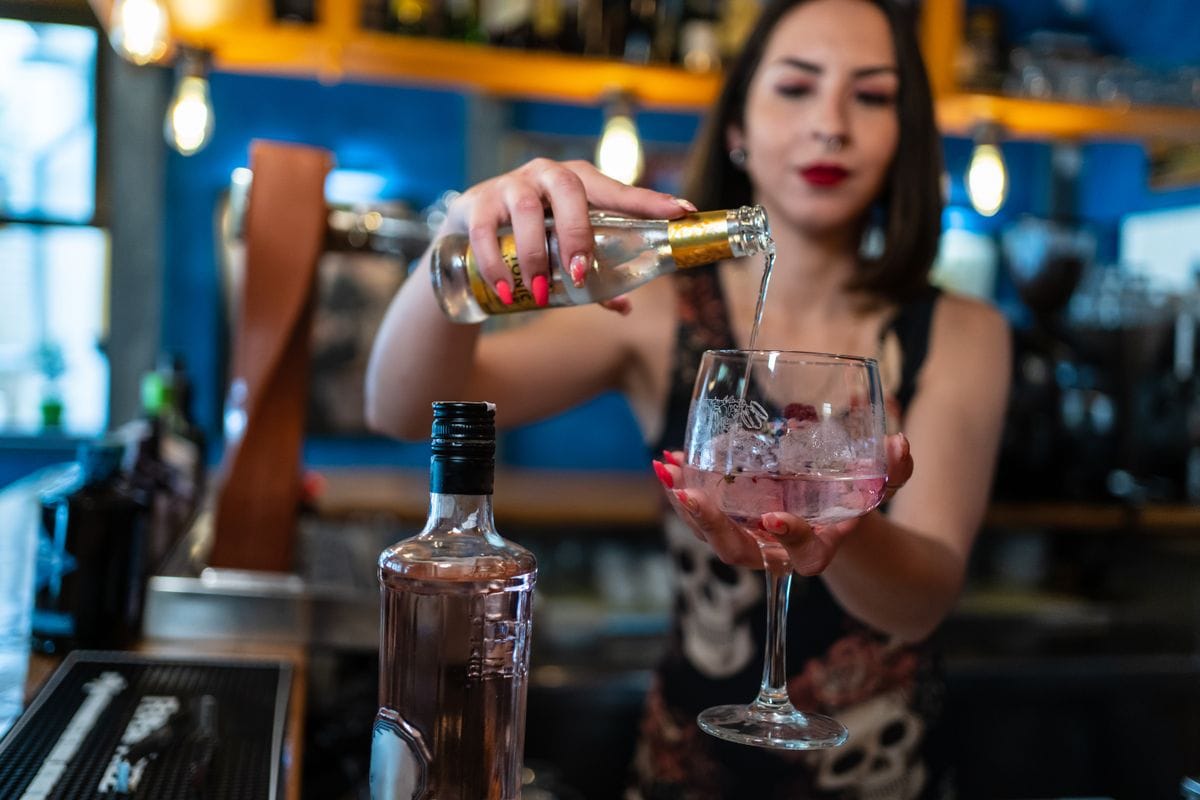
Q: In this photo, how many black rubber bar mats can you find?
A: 1